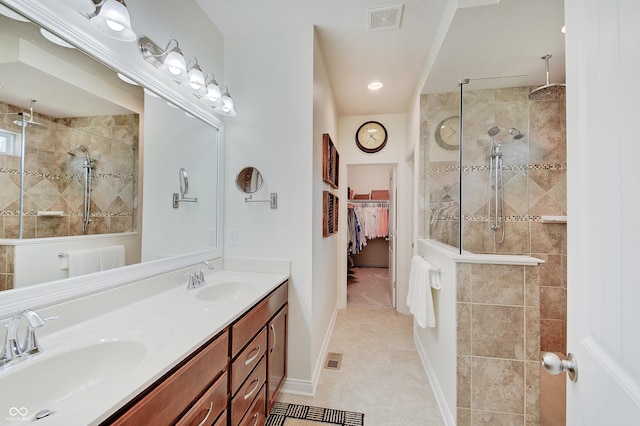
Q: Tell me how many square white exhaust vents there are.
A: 1